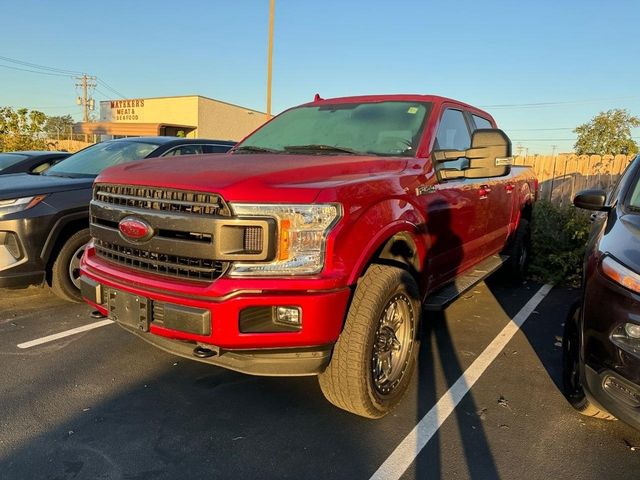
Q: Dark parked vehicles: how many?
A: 3